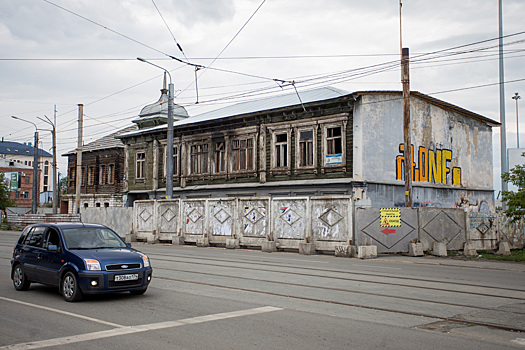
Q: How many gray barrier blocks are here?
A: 13